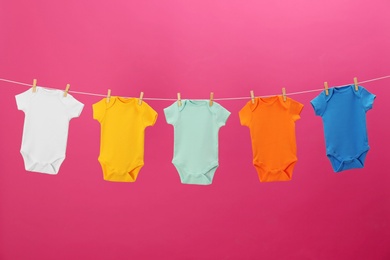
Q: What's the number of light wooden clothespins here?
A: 10